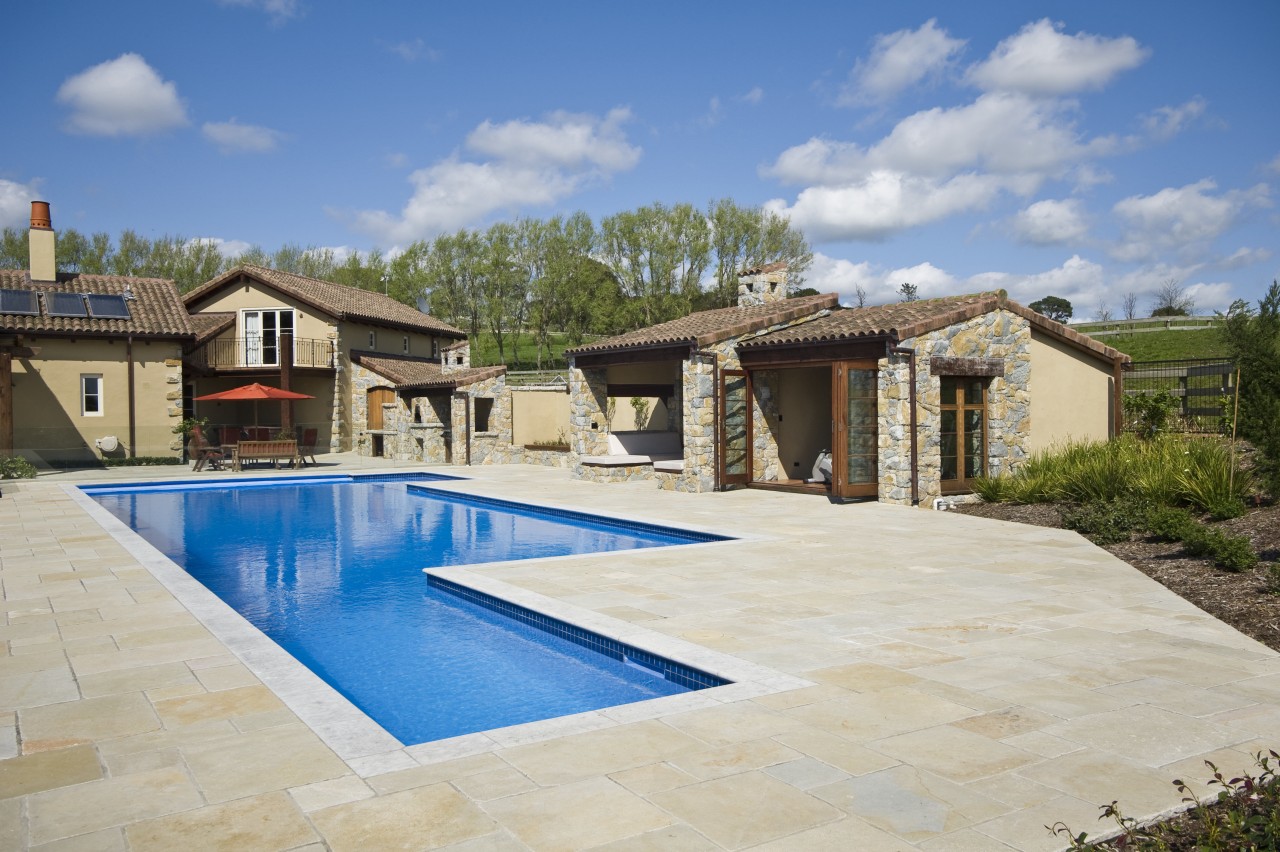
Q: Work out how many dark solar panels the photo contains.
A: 3